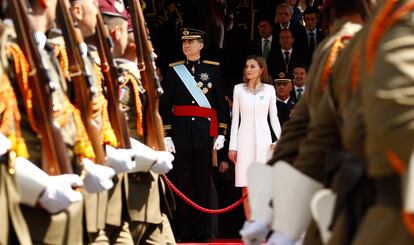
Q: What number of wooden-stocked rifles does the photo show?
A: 4